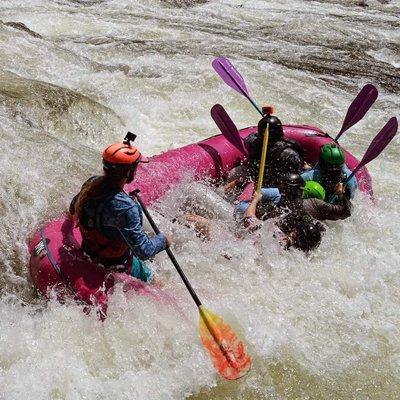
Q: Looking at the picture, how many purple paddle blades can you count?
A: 4